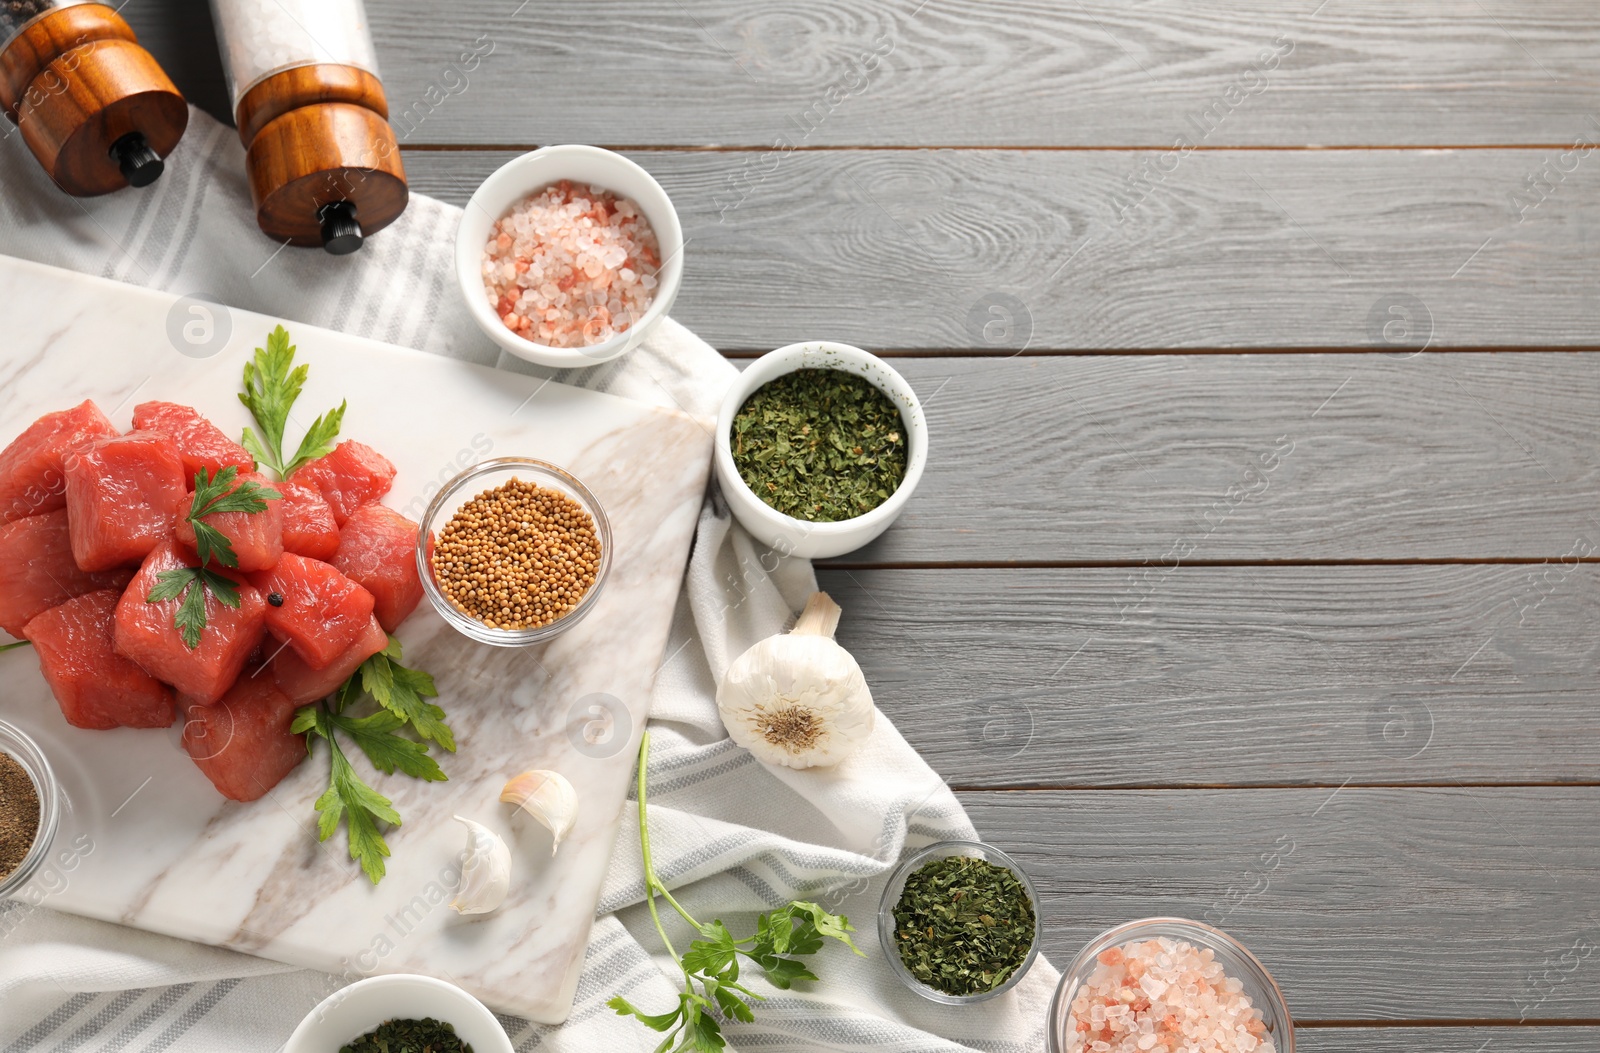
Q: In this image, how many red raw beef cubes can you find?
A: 13